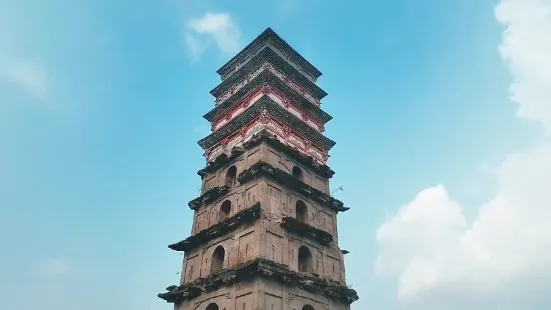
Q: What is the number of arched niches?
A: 8